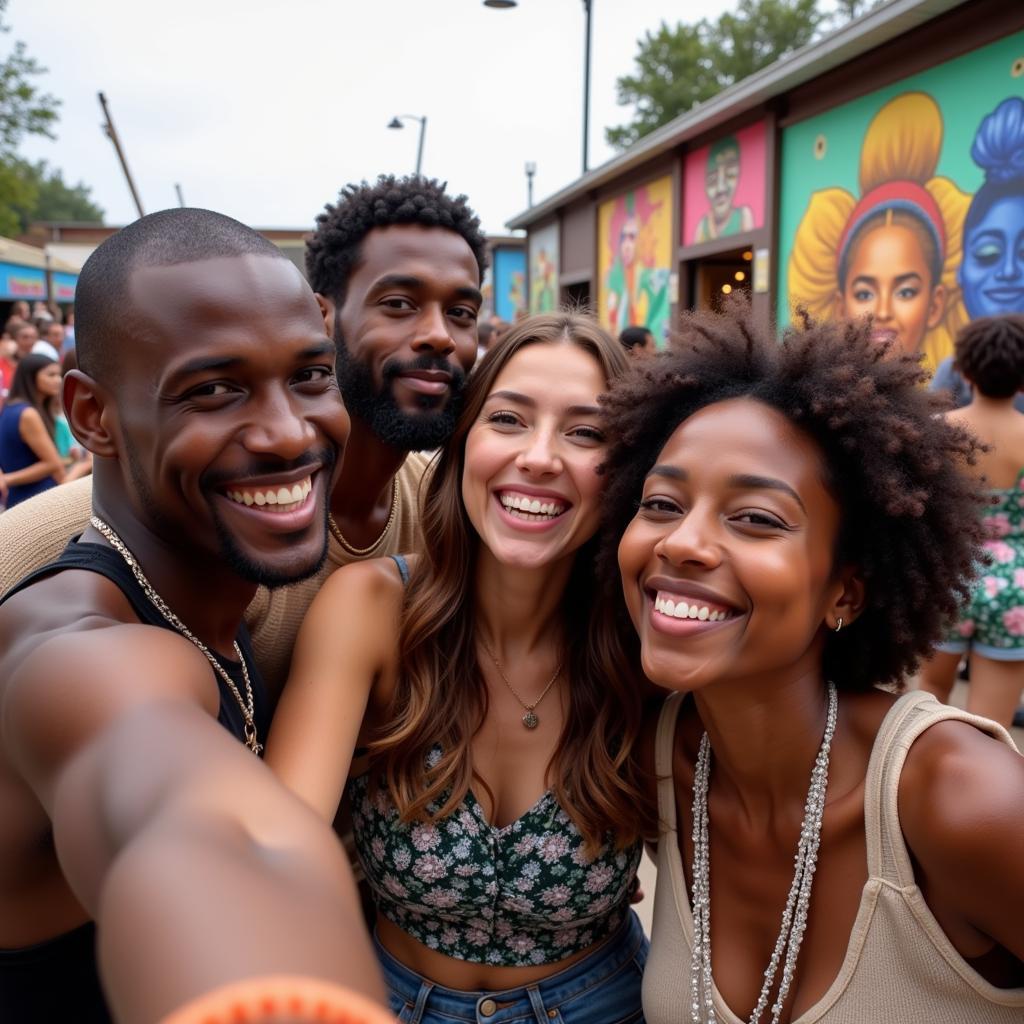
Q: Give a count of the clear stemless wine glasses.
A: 0